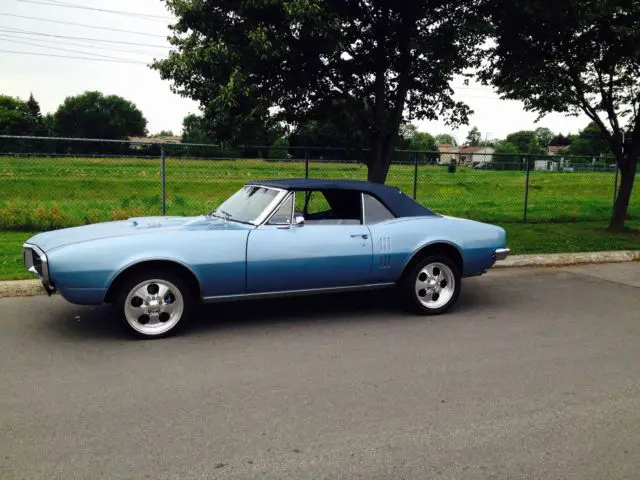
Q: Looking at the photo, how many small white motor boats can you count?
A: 0